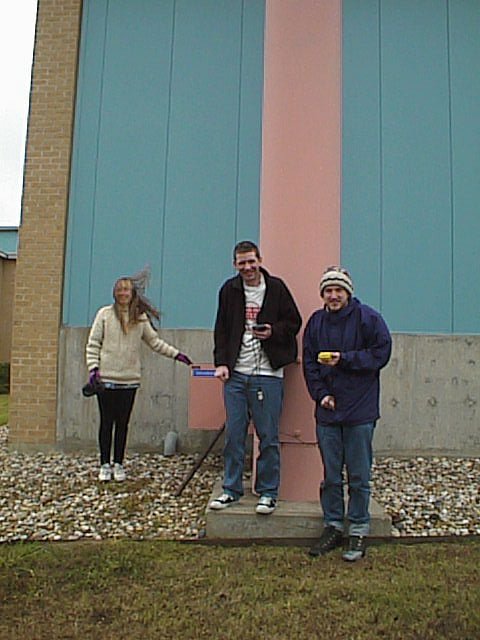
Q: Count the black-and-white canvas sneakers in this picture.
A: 2